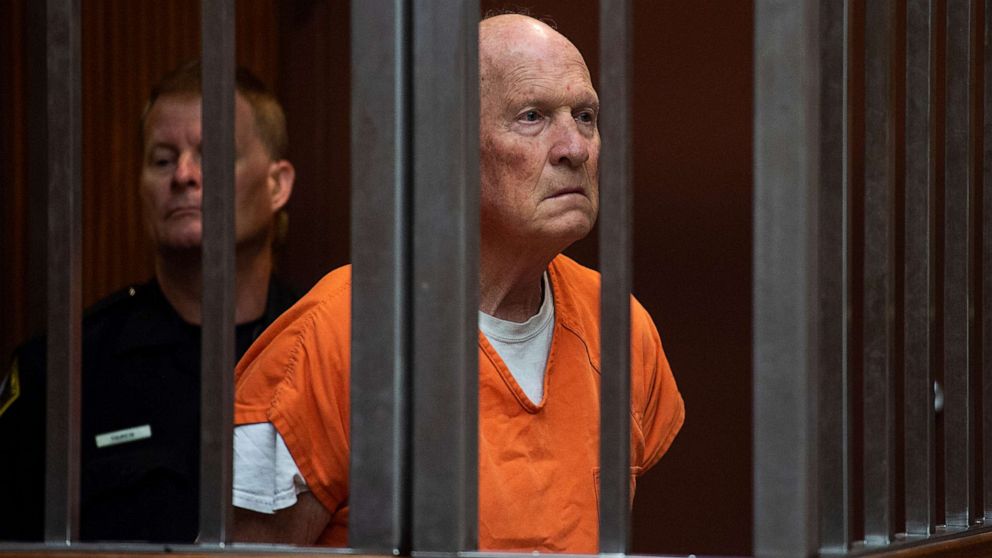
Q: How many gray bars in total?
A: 11